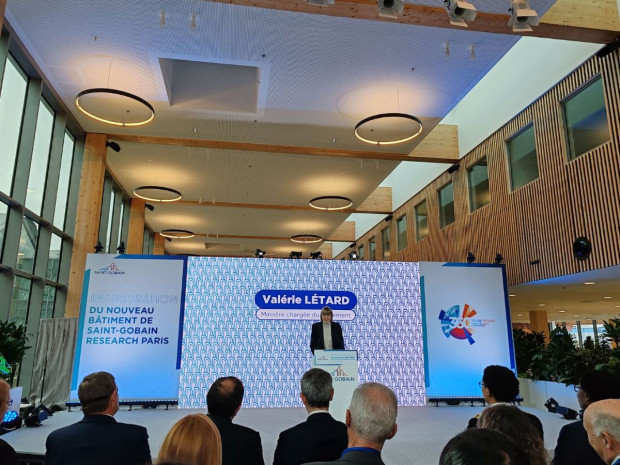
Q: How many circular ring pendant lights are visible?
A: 6